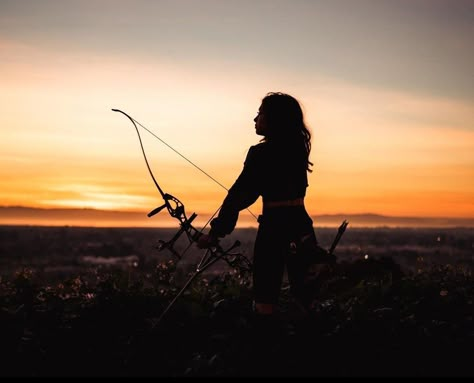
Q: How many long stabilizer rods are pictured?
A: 1